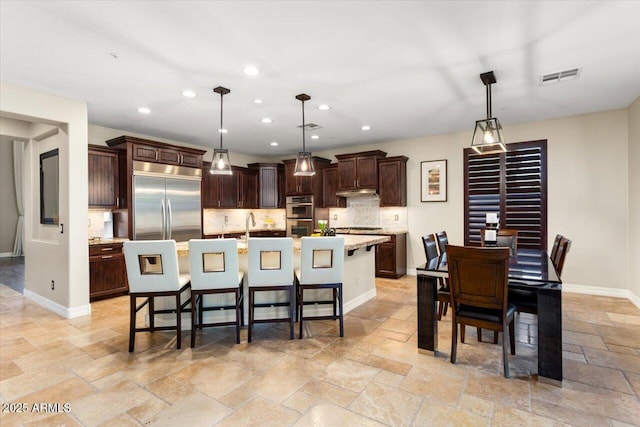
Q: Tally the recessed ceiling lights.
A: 10